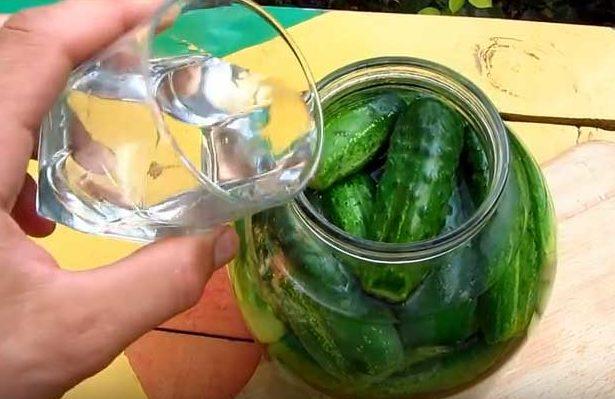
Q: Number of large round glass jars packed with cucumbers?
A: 1